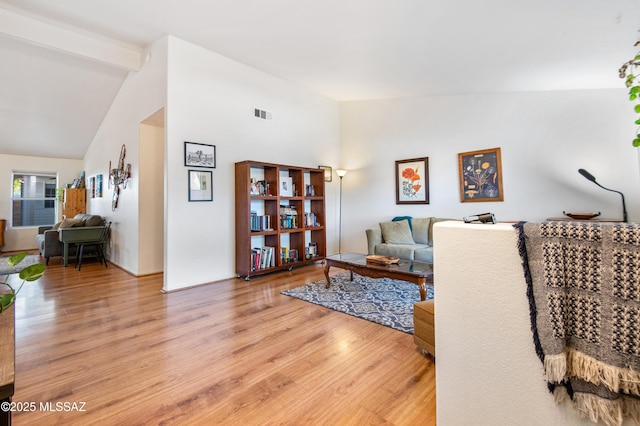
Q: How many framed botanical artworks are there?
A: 2